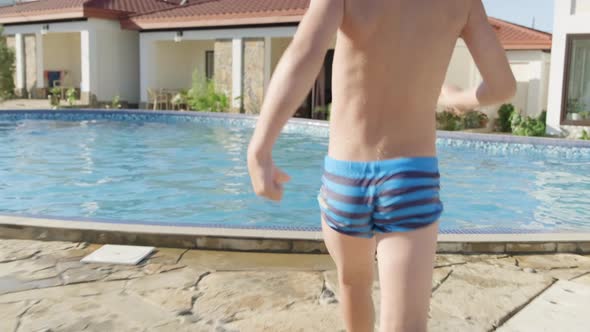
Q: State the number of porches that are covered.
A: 2